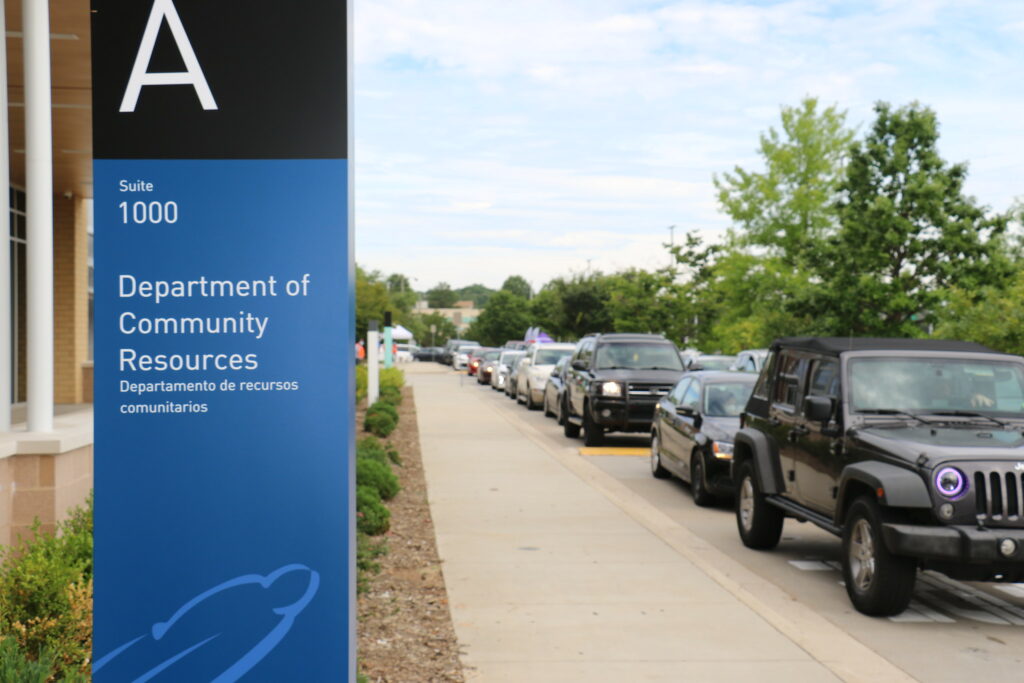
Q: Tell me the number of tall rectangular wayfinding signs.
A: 3